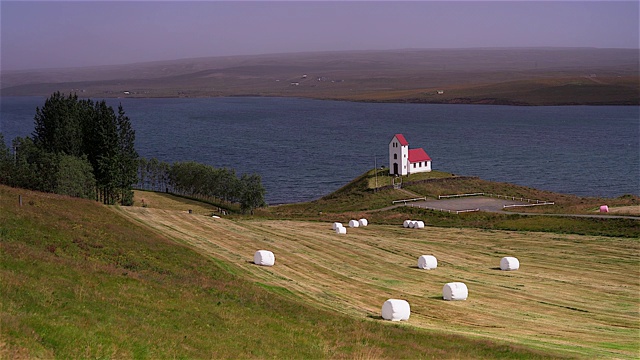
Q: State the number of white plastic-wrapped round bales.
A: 12